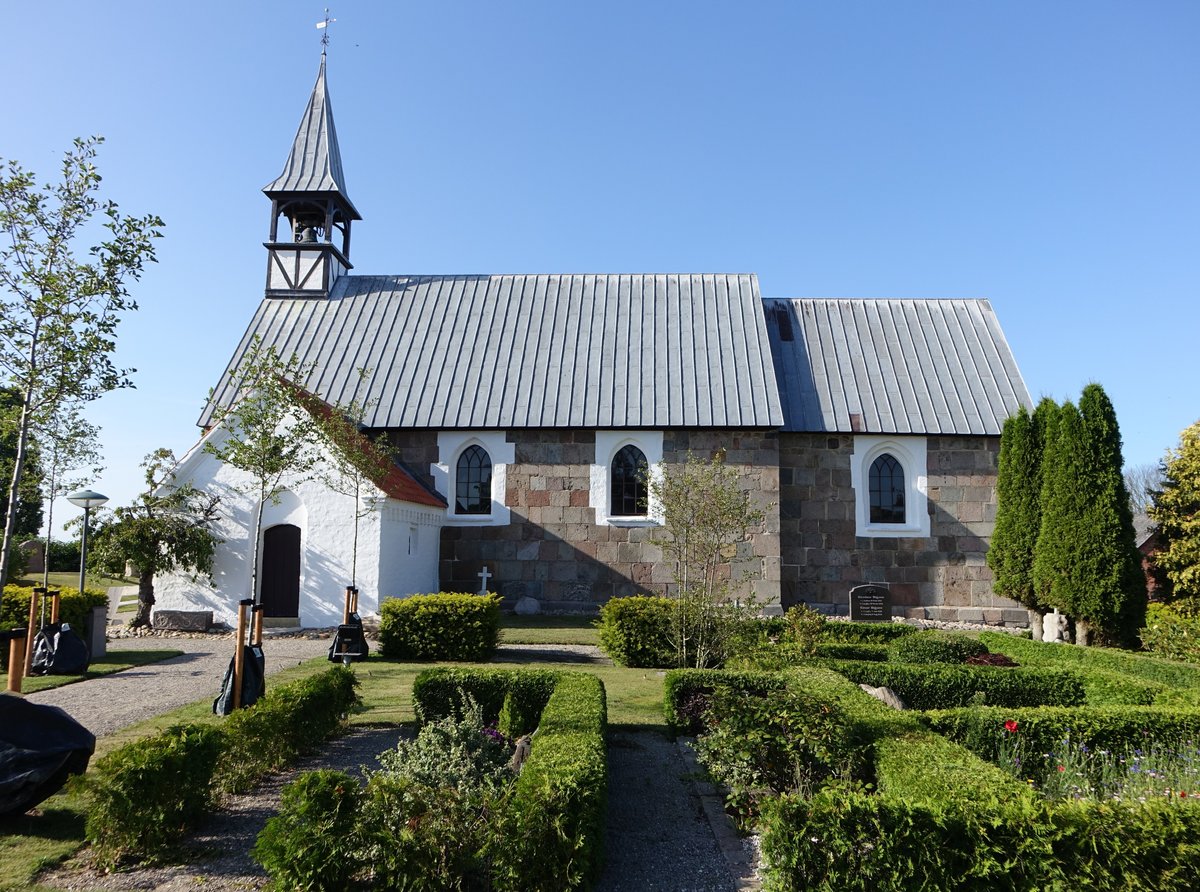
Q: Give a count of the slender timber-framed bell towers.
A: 1